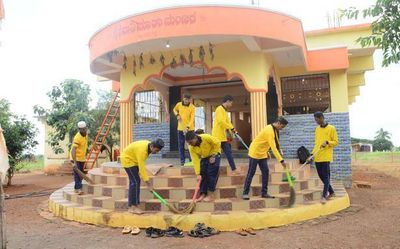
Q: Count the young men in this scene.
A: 7